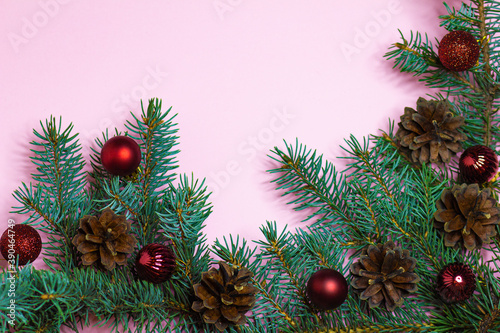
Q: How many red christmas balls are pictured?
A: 7